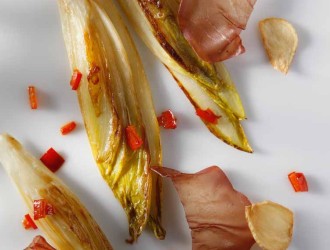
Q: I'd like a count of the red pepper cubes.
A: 10